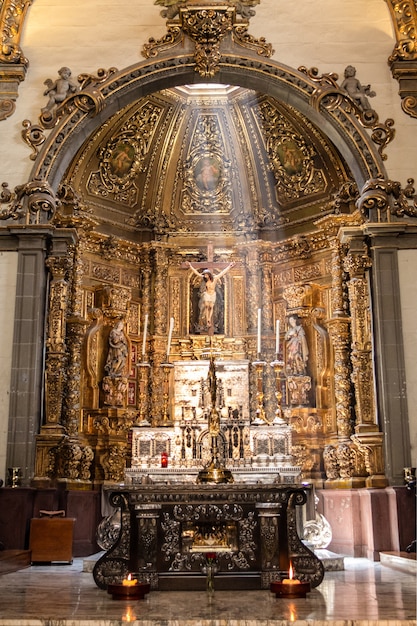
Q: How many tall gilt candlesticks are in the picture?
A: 4